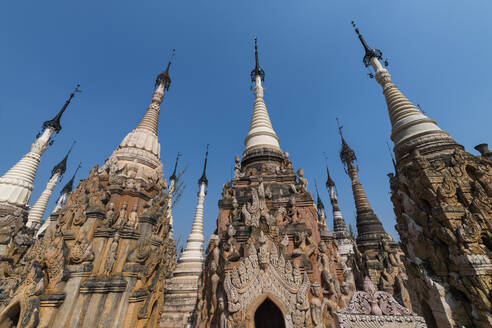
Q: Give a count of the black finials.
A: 11